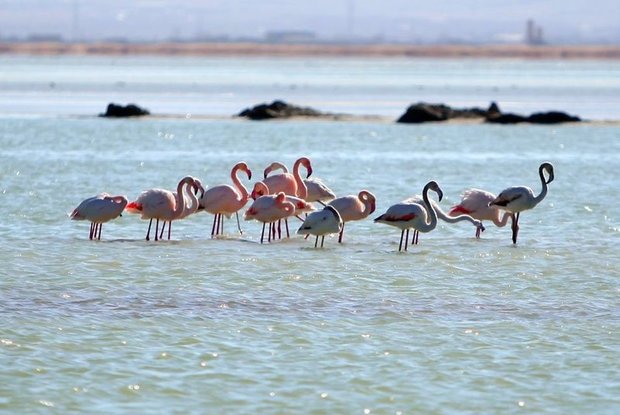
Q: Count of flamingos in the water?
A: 14